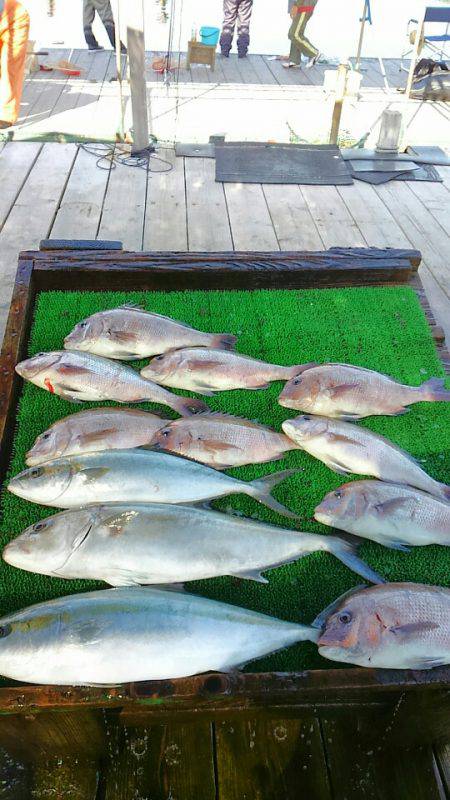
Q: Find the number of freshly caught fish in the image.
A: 12